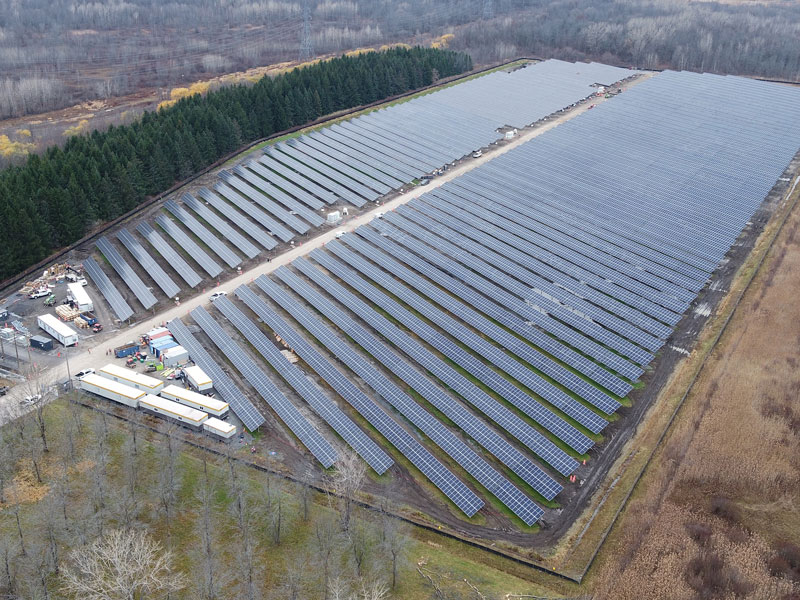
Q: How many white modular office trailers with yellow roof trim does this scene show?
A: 6